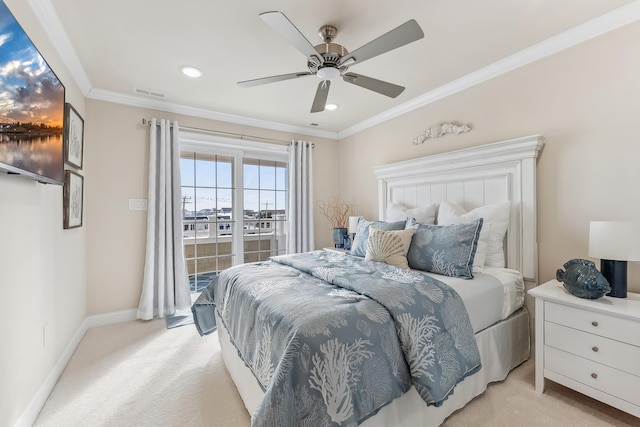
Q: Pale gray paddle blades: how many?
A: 5